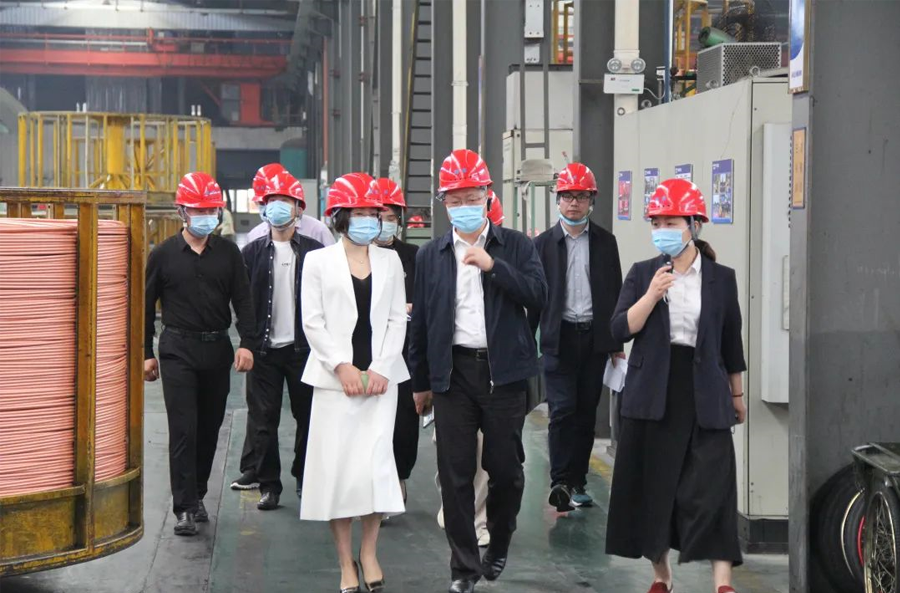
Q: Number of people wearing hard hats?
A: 9